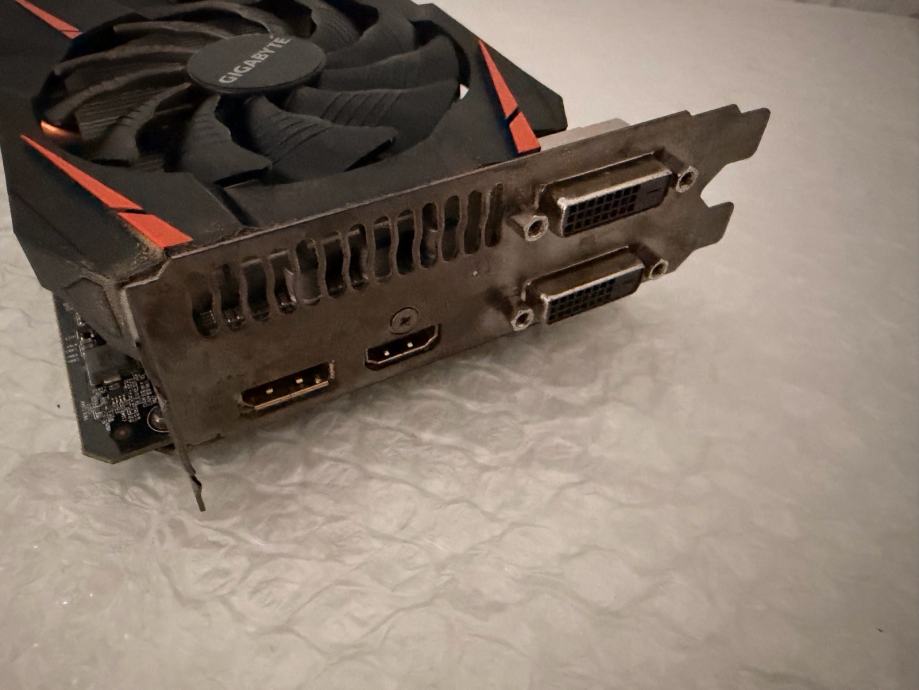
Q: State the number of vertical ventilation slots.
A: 13